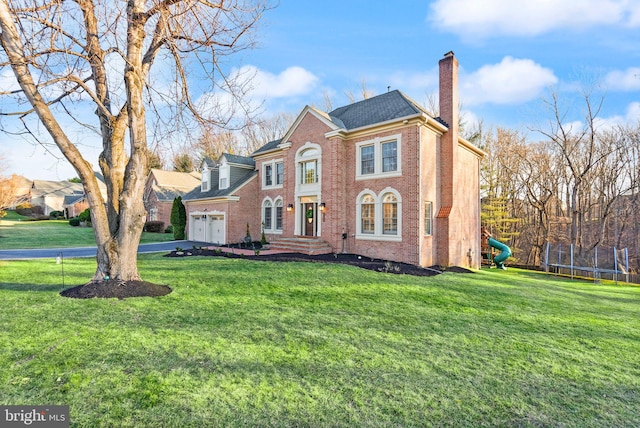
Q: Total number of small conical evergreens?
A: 2